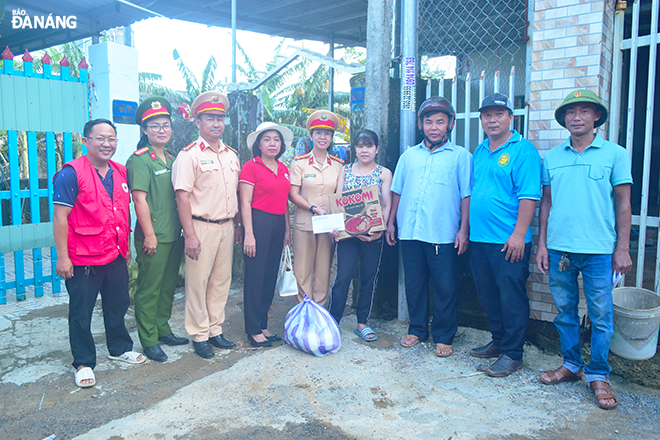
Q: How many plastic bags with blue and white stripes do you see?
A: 1